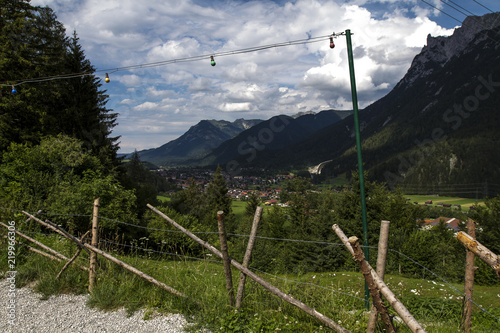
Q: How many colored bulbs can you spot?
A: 4